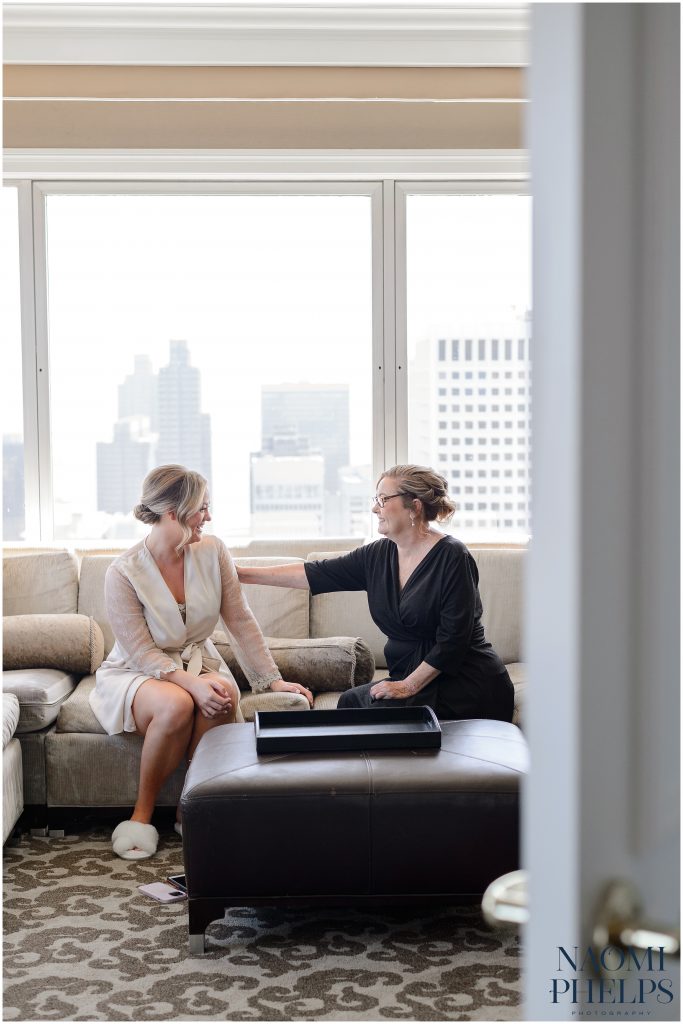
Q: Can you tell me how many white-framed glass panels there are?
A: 3